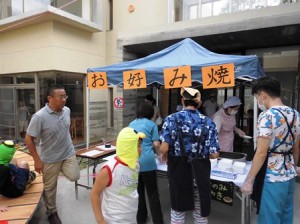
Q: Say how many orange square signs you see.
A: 4